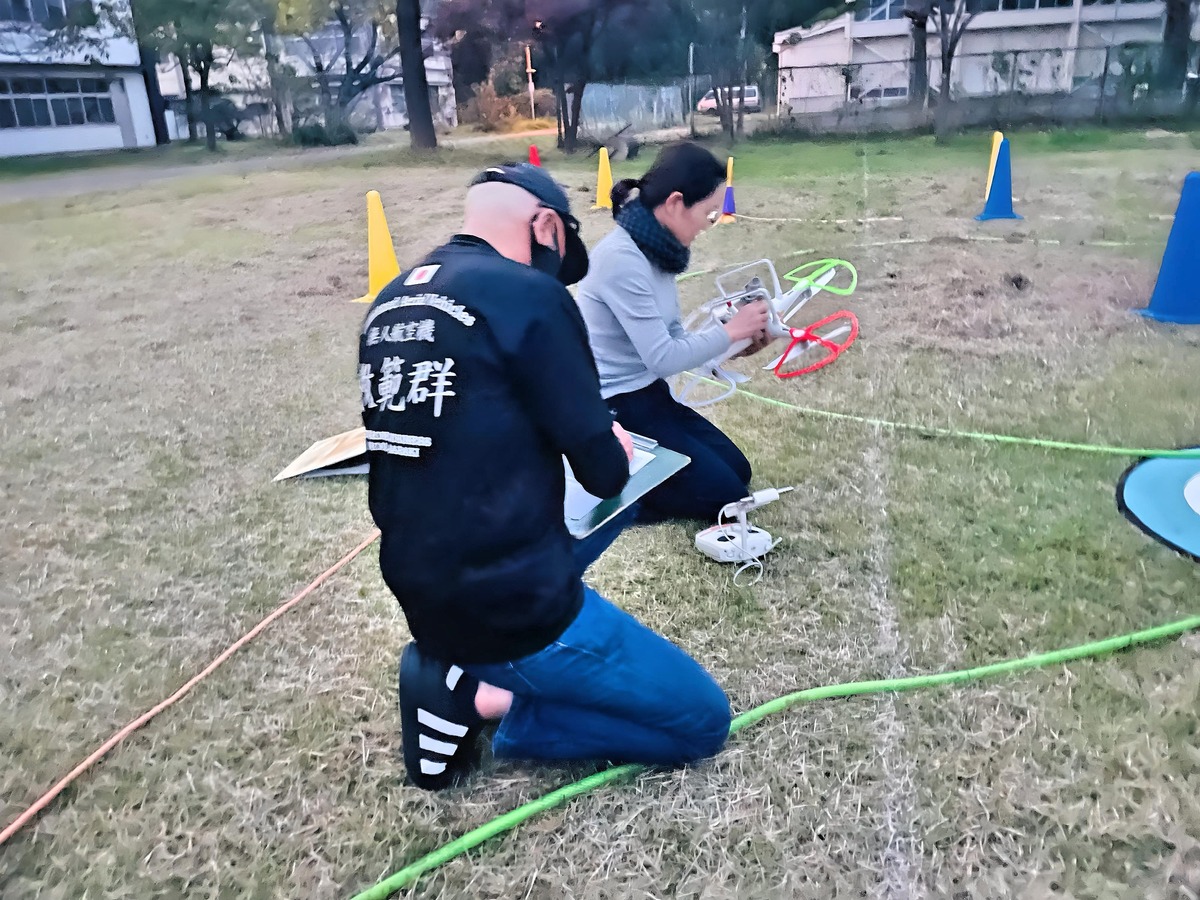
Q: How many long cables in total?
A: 3